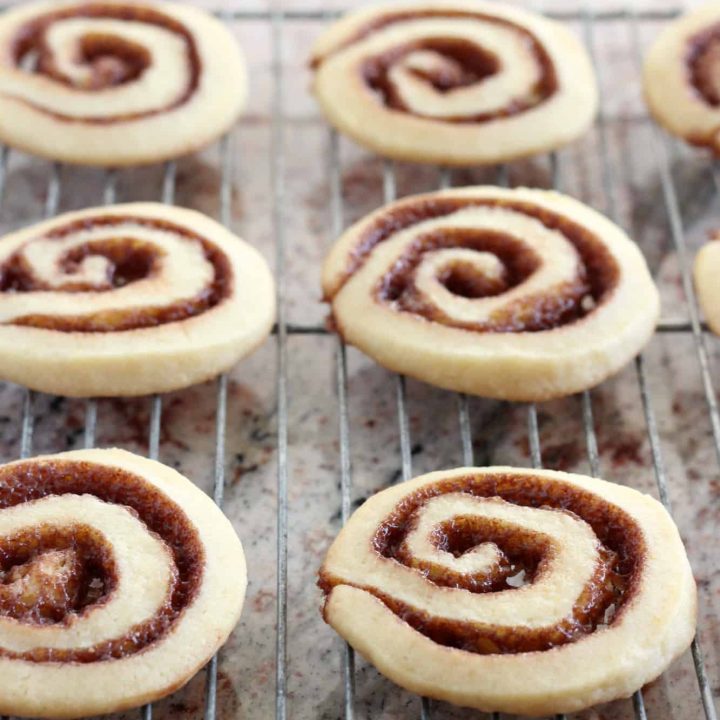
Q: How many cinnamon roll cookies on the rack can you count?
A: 8